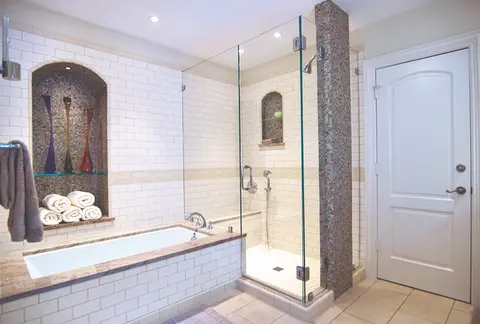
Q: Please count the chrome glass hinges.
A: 2